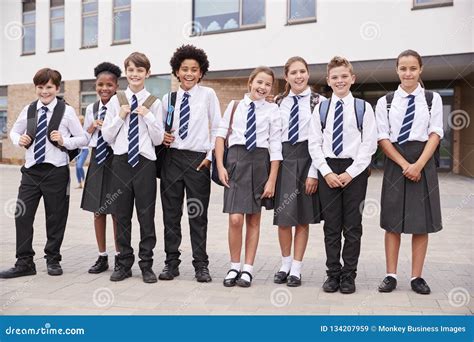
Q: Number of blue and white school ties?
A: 8